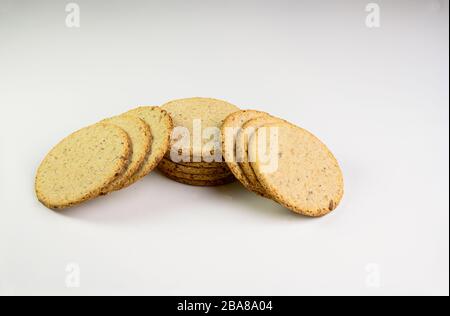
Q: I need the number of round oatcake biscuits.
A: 11